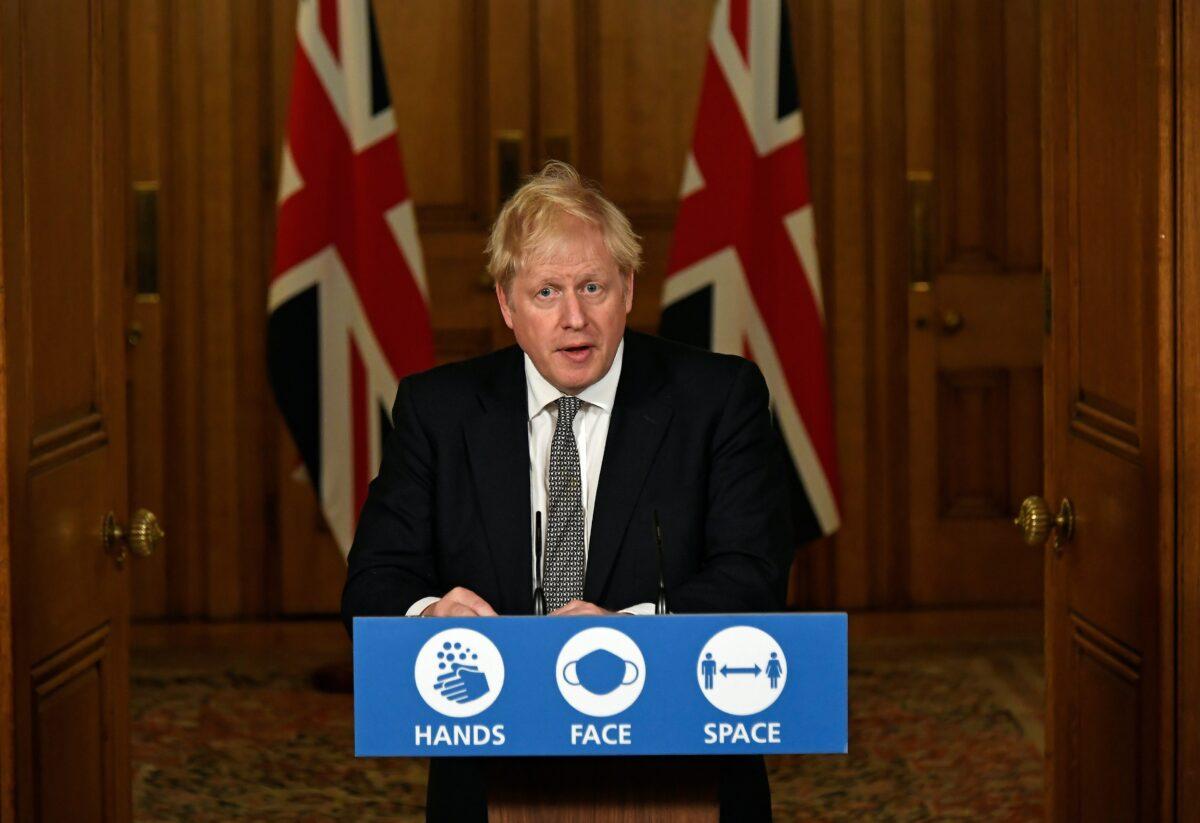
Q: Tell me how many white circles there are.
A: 3